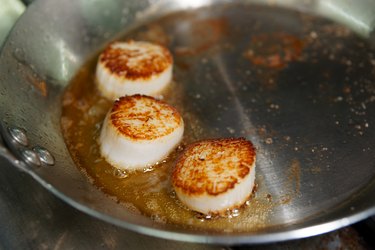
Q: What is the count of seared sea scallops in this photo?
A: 3